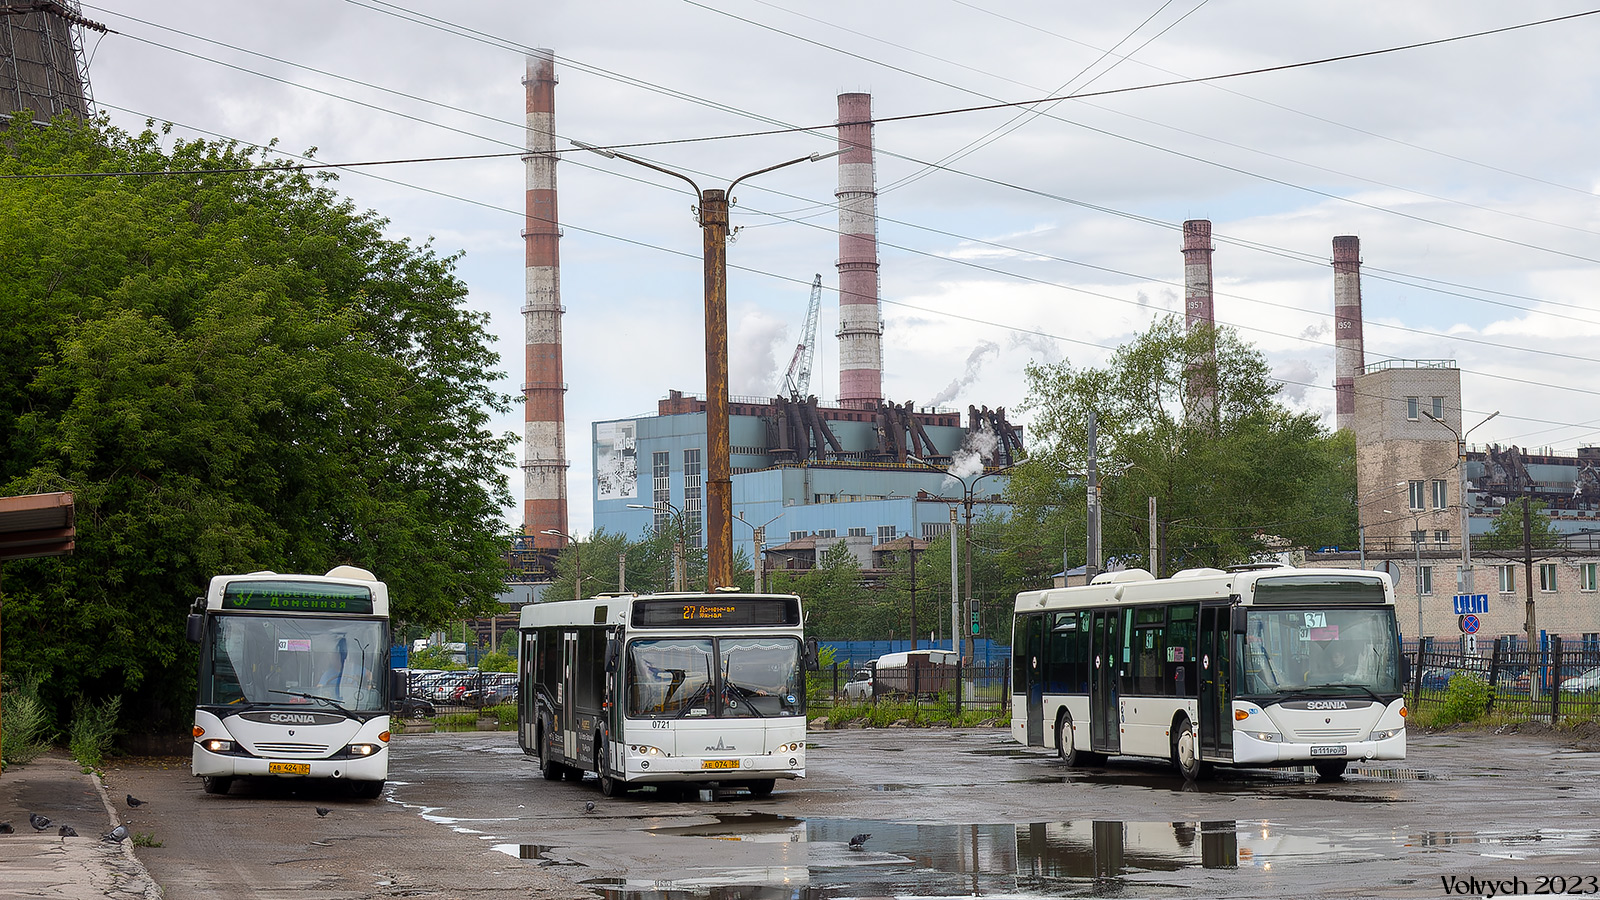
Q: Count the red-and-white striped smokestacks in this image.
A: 4